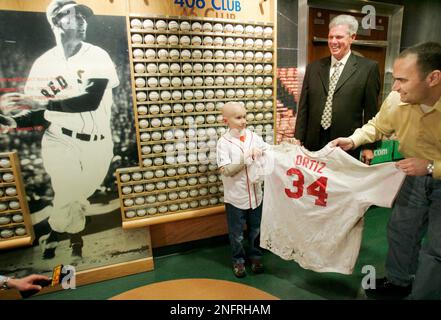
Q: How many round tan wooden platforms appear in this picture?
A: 1